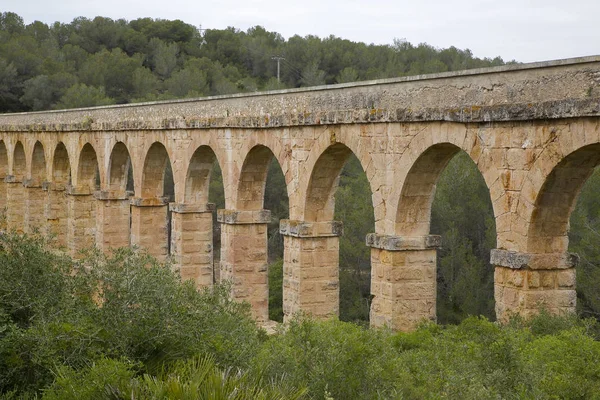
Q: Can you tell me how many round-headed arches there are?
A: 12